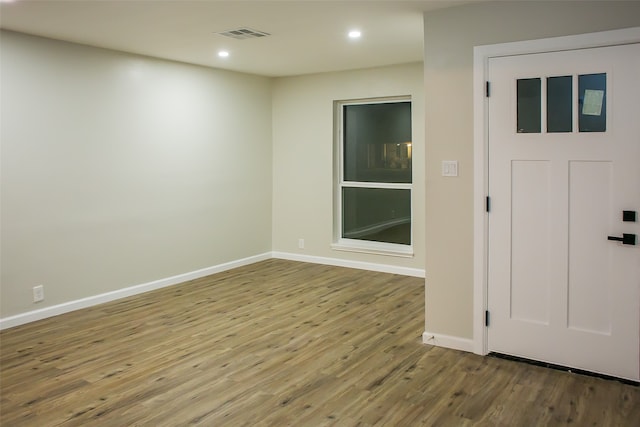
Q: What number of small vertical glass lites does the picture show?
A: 3